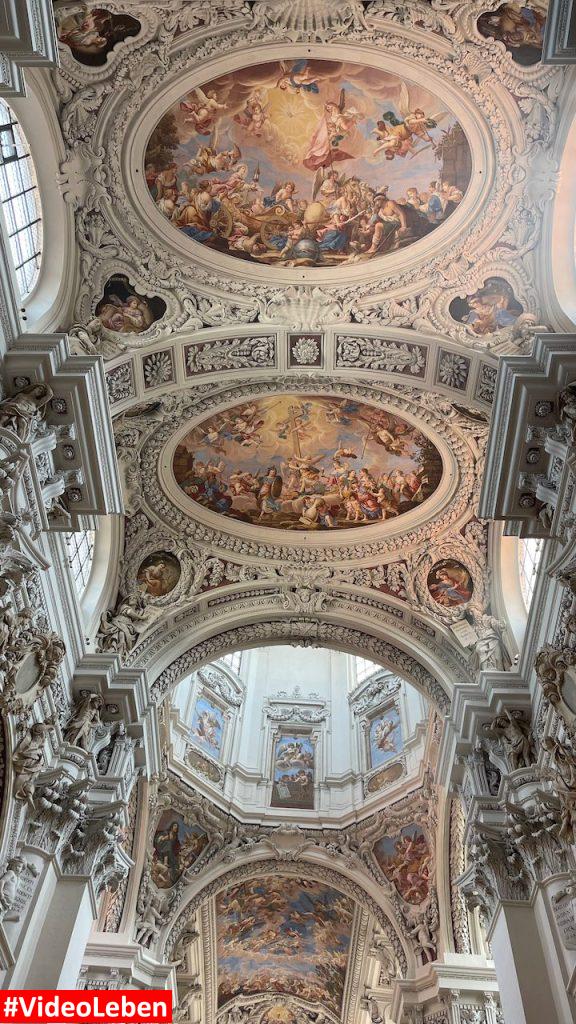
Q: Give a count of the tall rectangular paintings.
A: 3